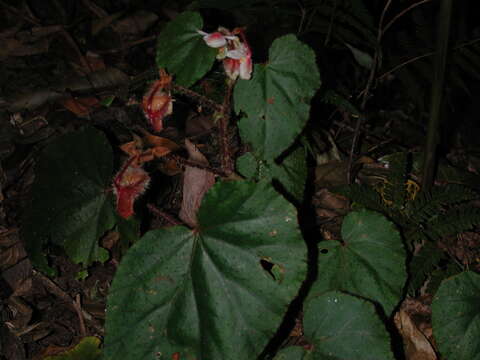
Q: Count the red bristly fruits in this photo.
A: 2